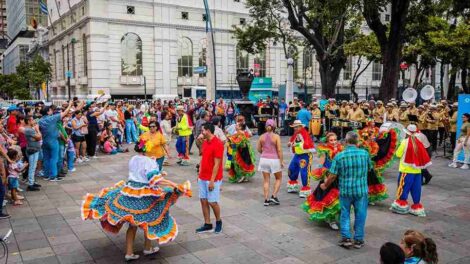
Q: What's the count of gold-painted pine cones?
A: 0